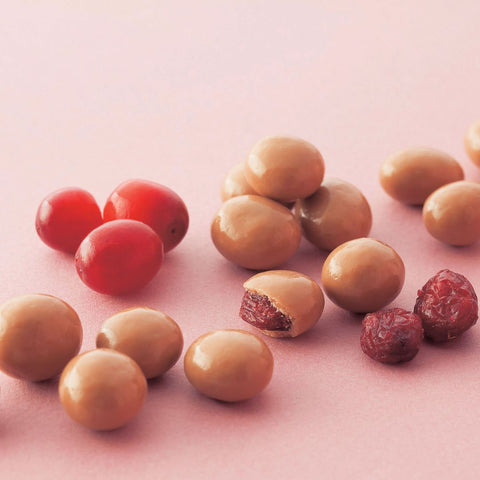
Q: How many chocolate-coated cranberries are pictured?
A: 13